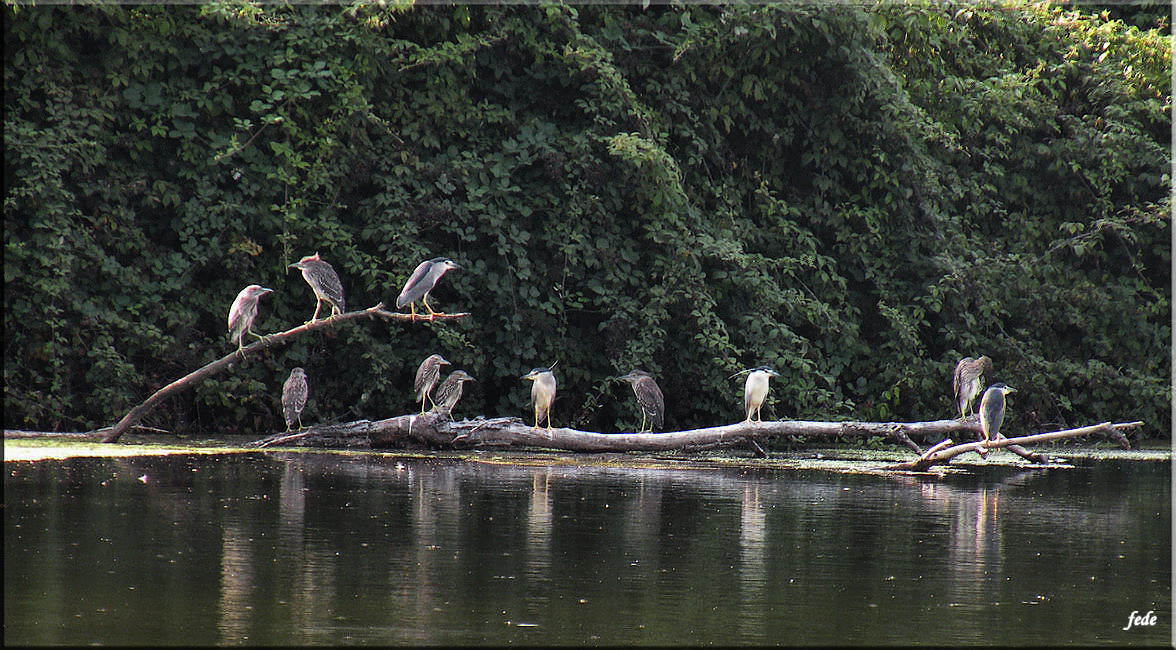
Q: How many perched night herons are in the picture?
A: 11